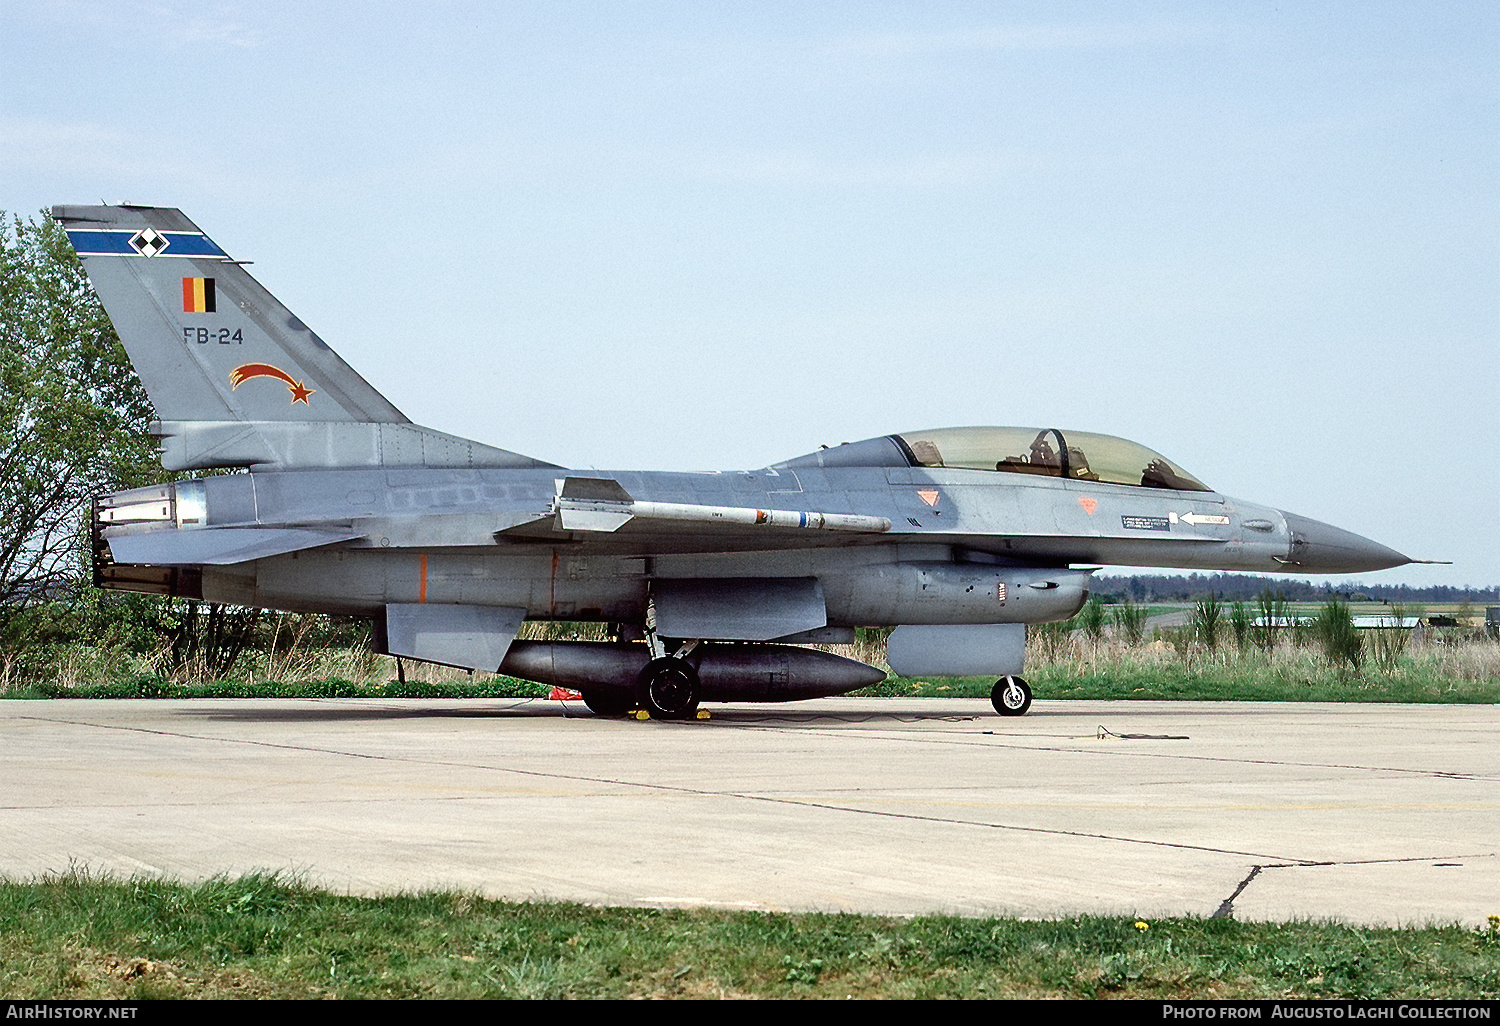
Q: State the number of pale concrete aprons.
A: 1